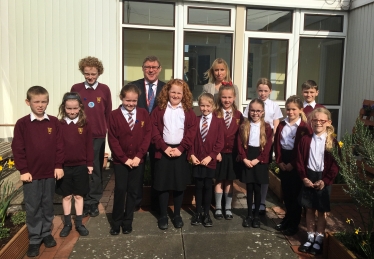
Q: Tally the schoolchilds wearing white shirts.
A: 12